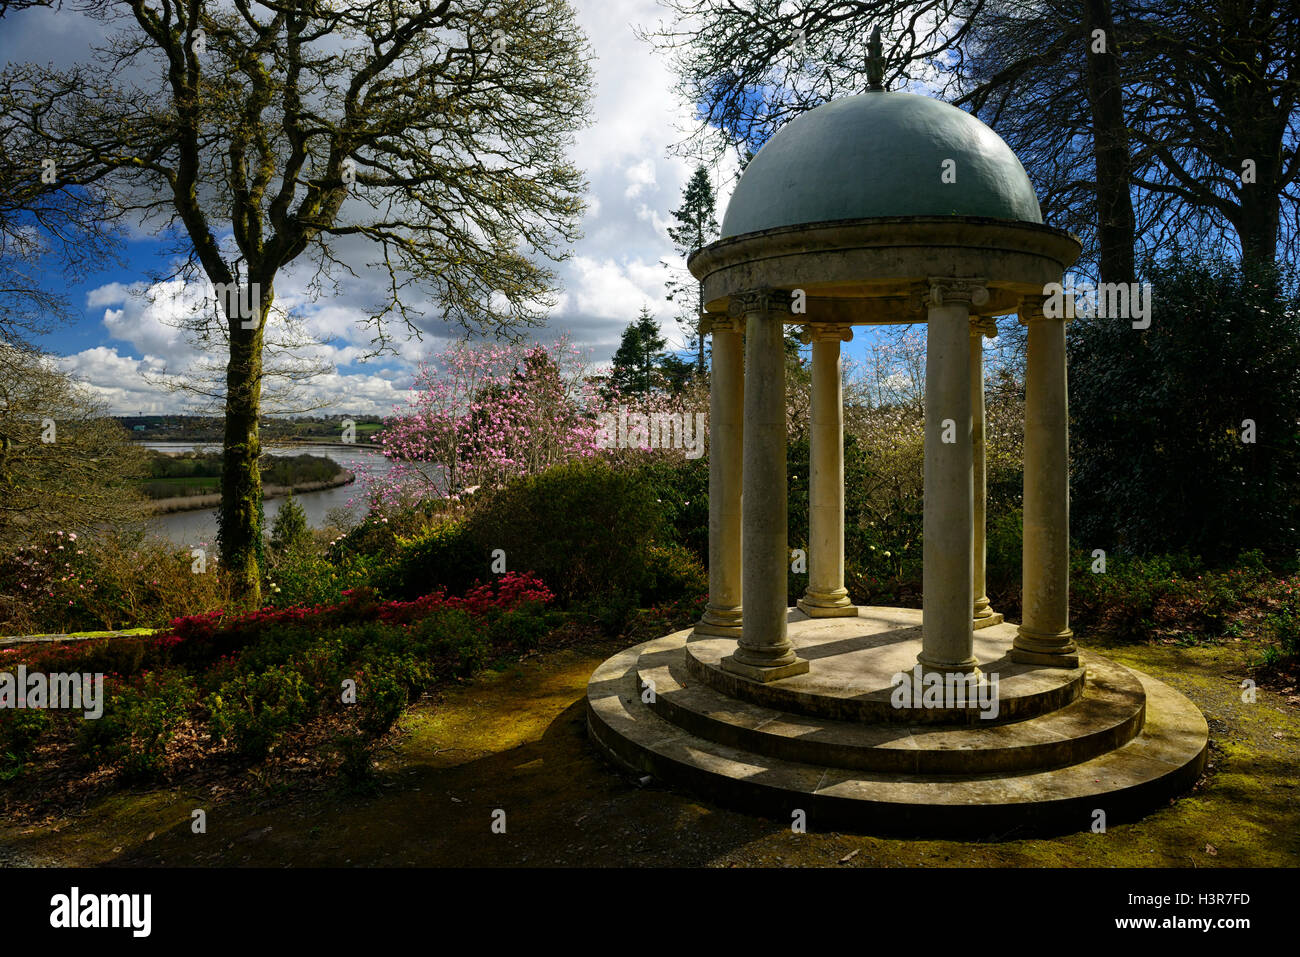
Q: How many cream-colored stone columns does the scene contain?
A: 6